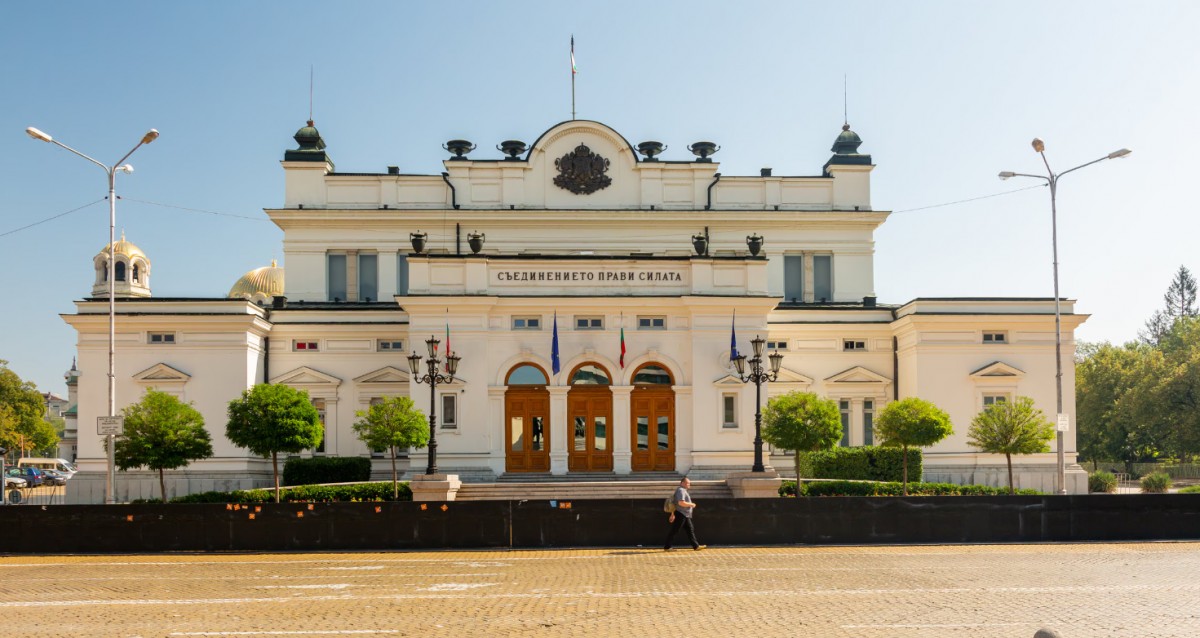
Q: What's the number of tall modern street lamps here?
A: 2